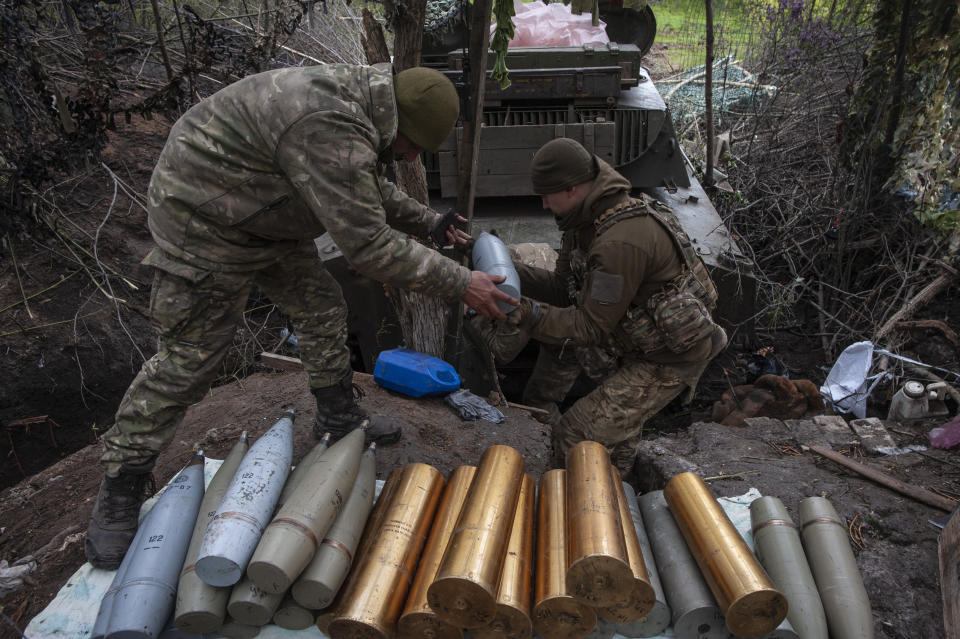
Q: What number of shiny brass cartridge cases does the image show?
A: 9